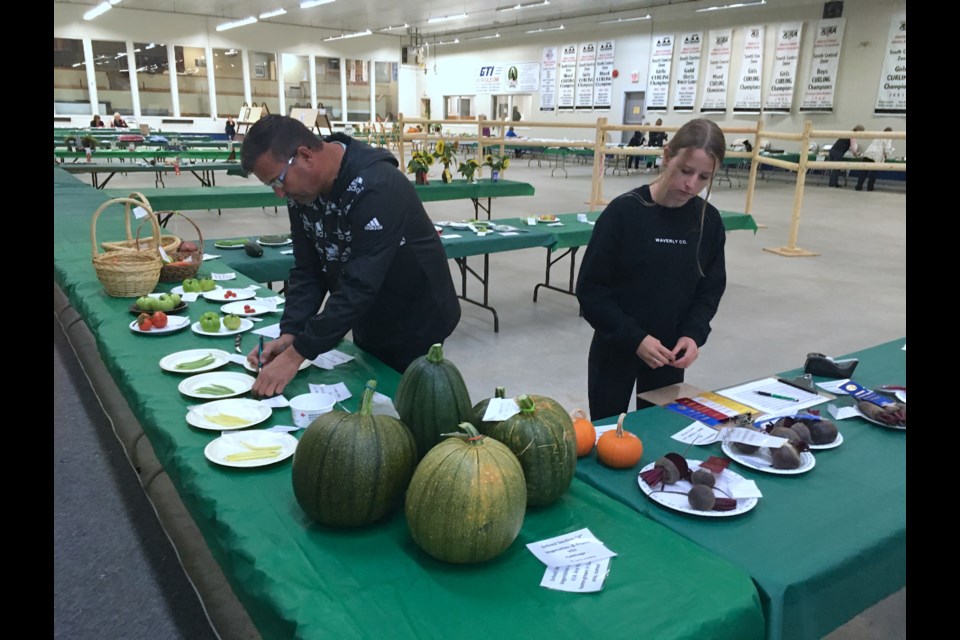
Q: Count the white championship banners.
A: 11